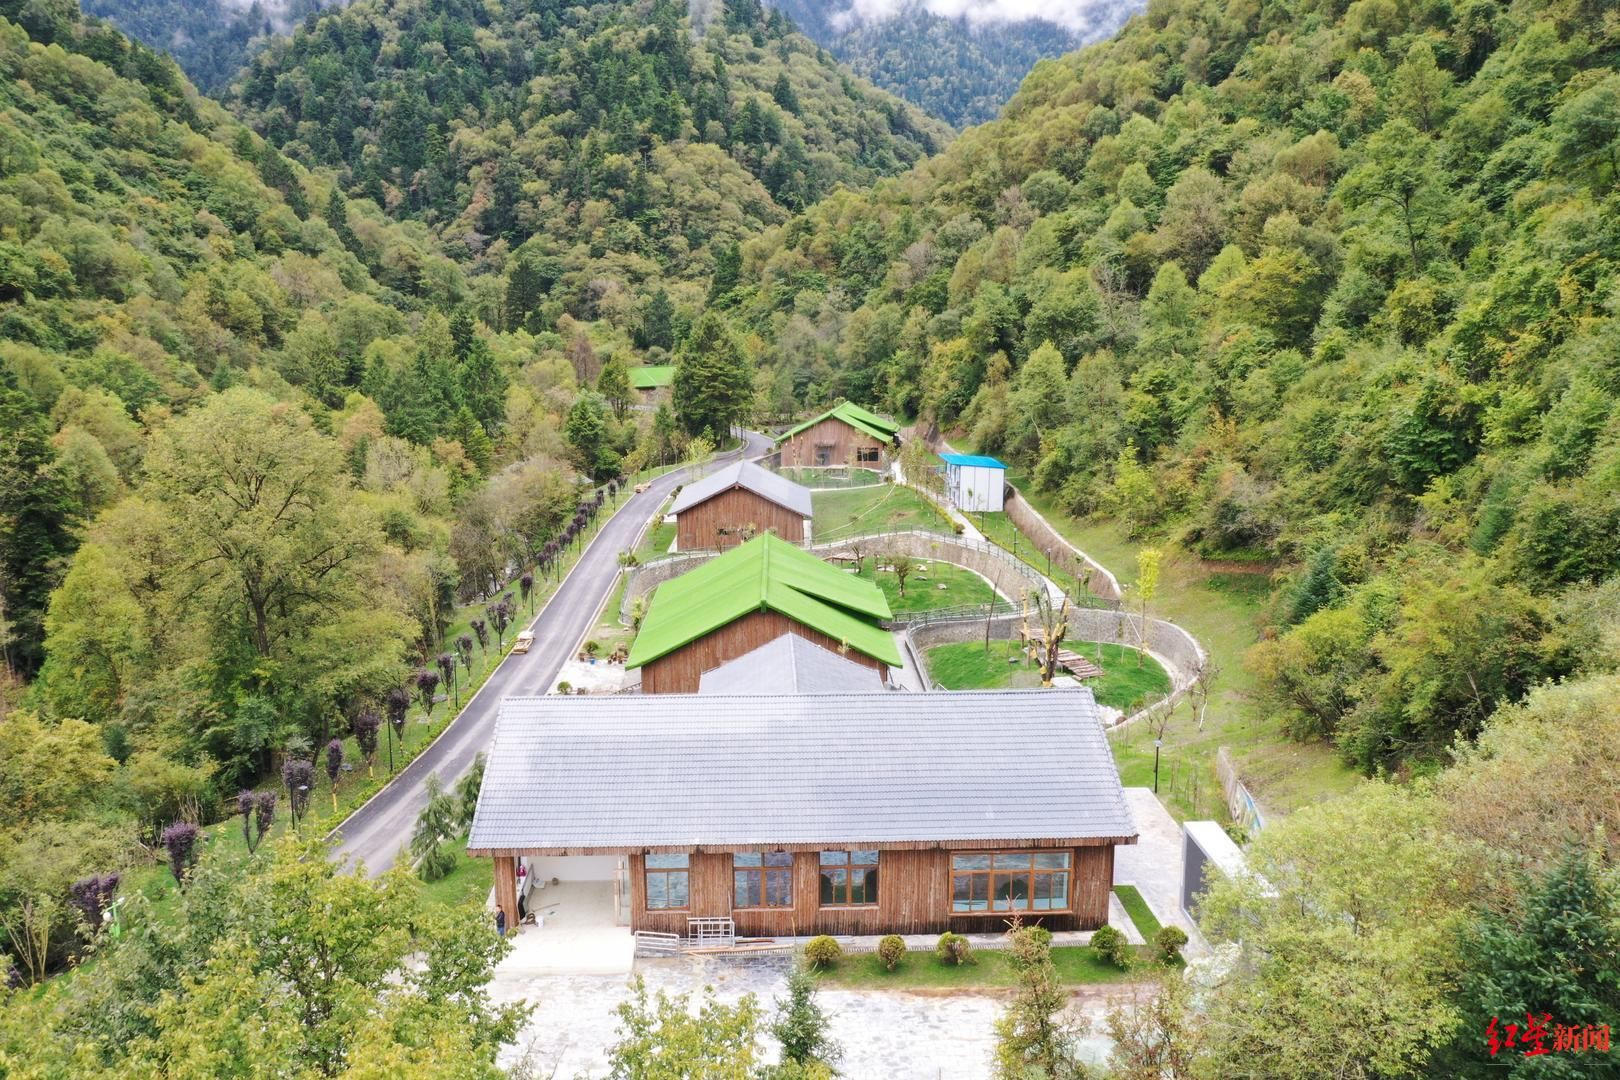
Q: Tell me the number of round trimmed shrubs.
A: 6